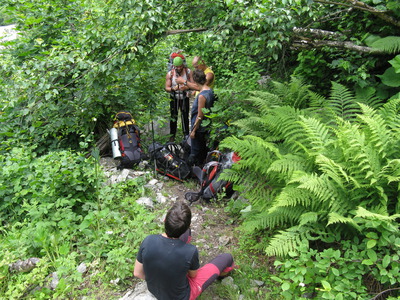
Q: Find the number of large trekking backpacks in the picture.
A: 4